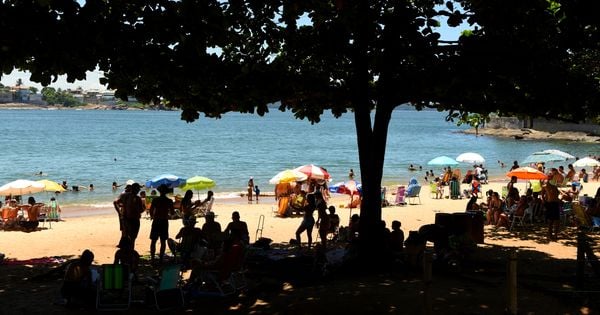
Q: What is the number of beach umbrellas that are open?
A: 13